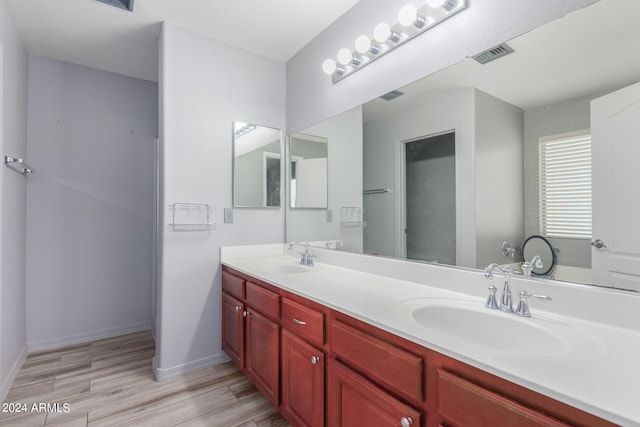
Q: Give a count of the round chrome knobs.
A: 4